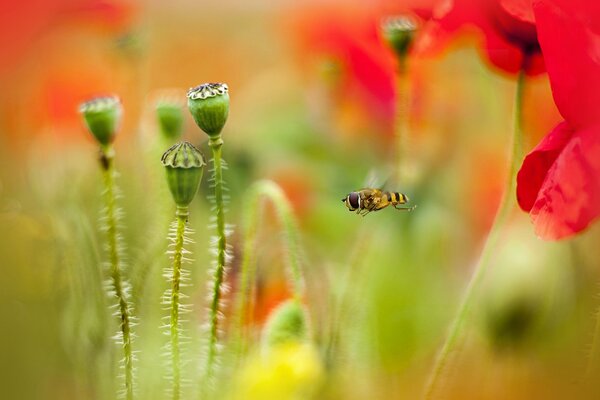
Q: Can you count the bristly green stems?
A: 3